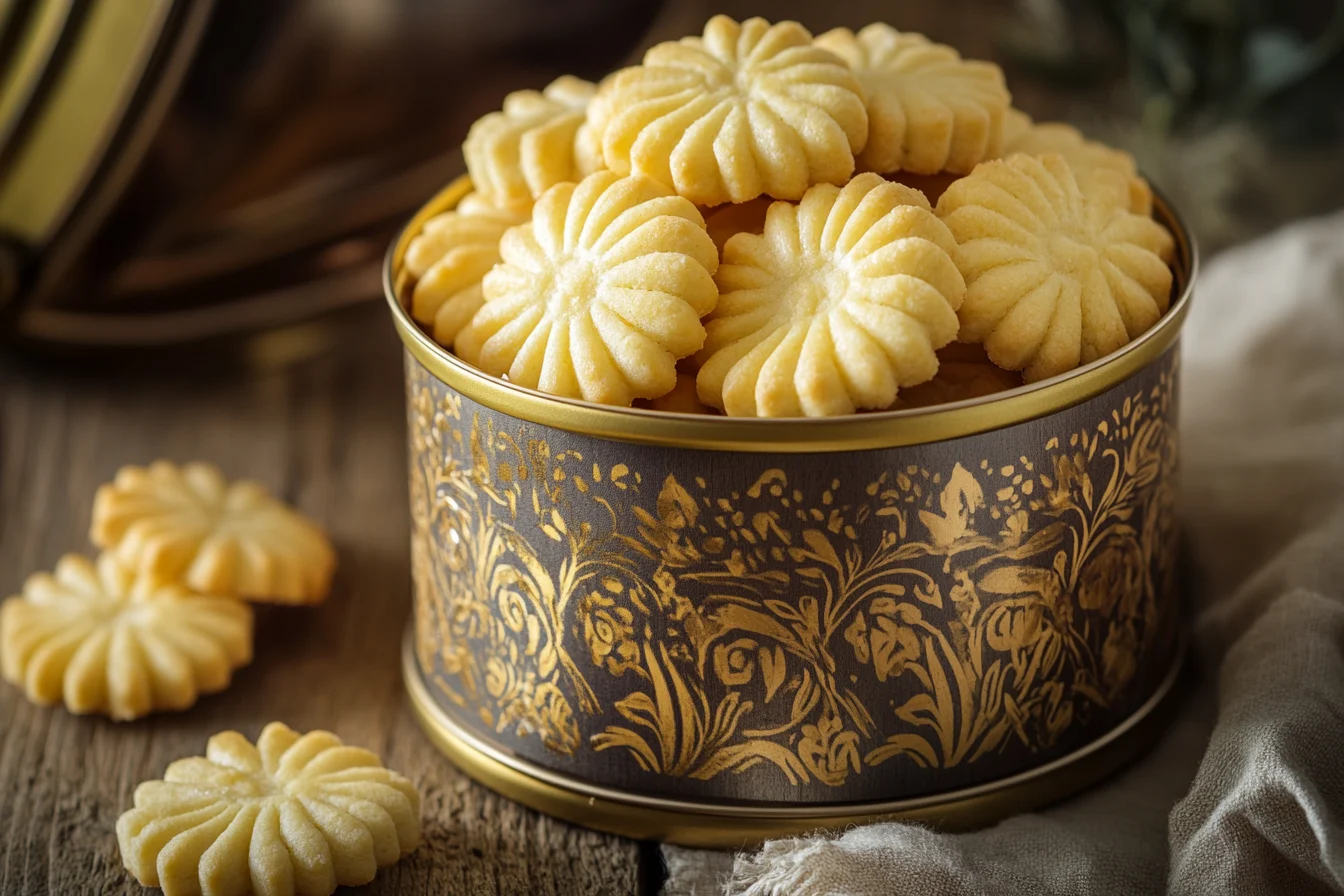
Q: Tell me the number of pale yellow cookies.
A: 11